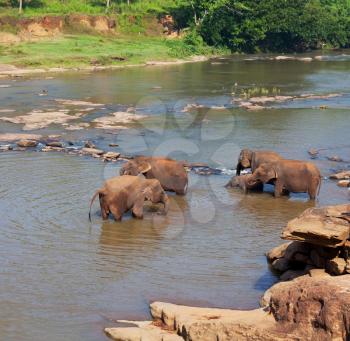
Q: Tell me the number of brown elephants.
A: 5